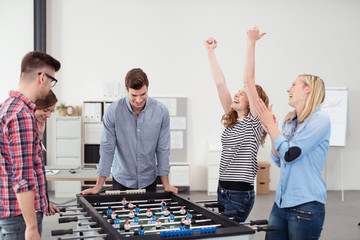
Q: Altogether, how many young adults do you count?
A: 5